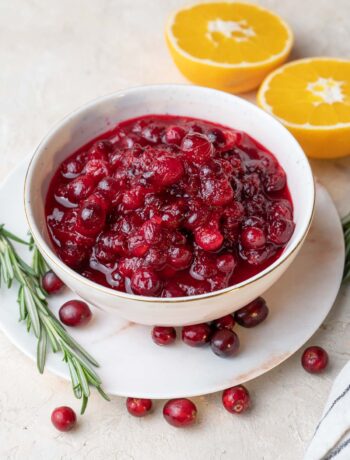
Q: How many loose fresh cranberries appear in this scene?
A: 12